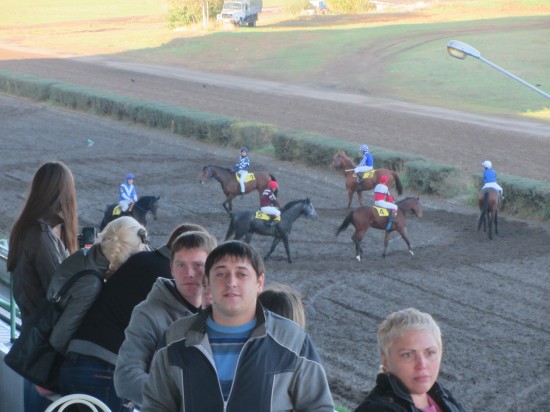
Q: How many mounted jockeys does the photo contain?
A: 6